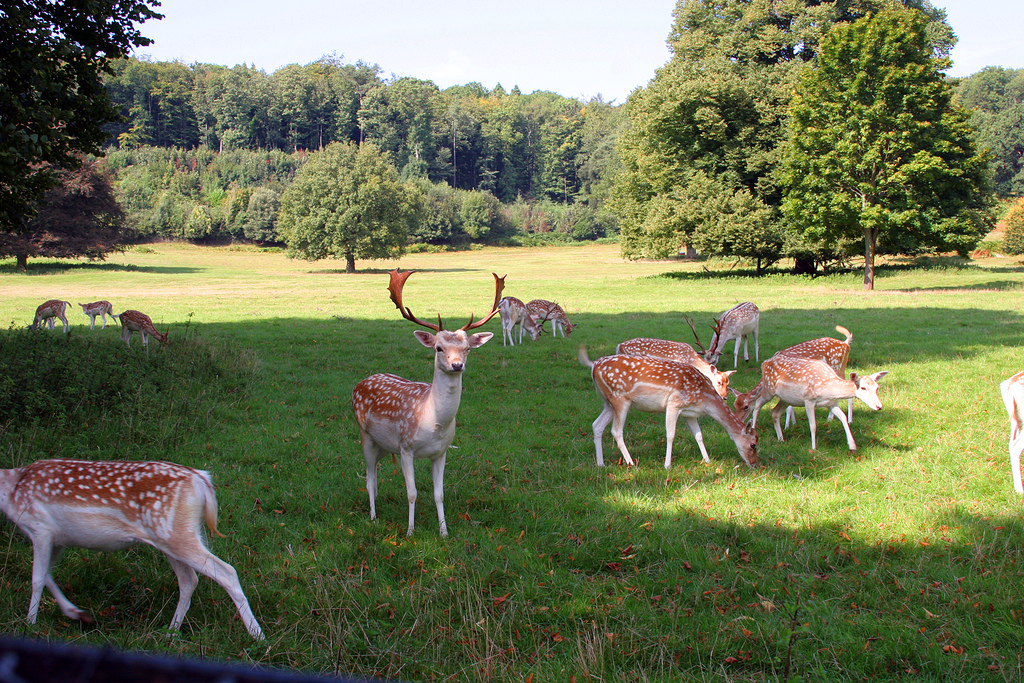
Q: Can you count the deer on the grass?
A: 13